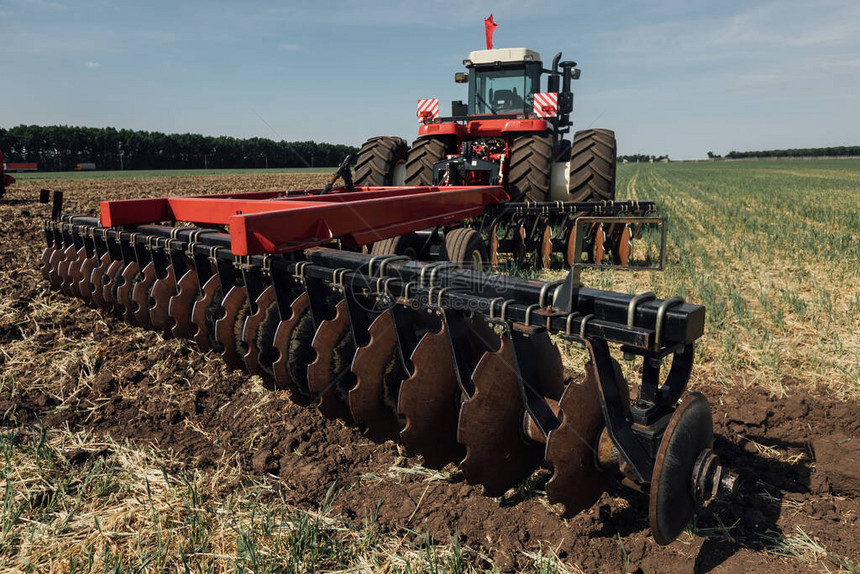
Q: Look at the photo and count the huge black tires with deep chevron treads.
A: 4